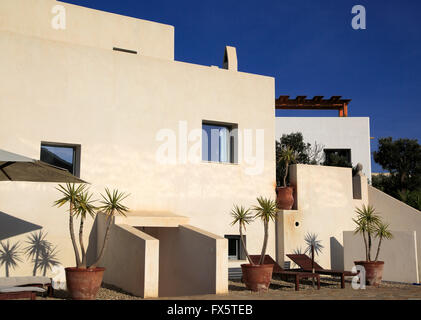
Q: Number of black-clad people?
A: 0